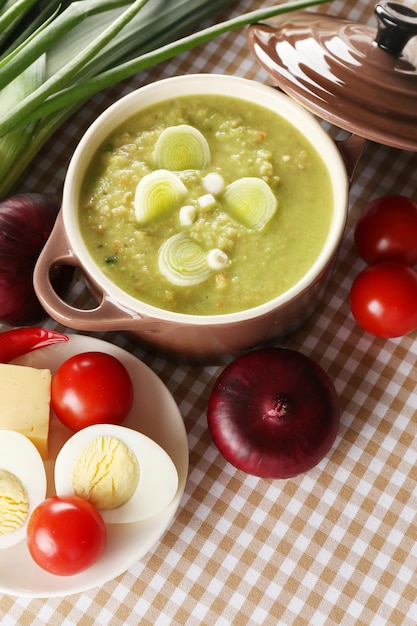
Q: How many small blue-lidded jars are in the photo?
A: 0